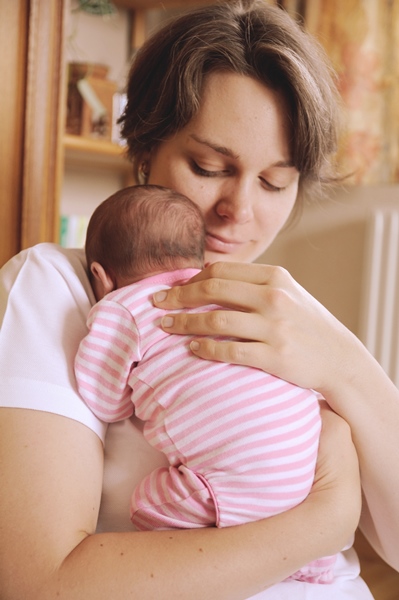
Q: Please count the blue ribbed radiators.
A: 0